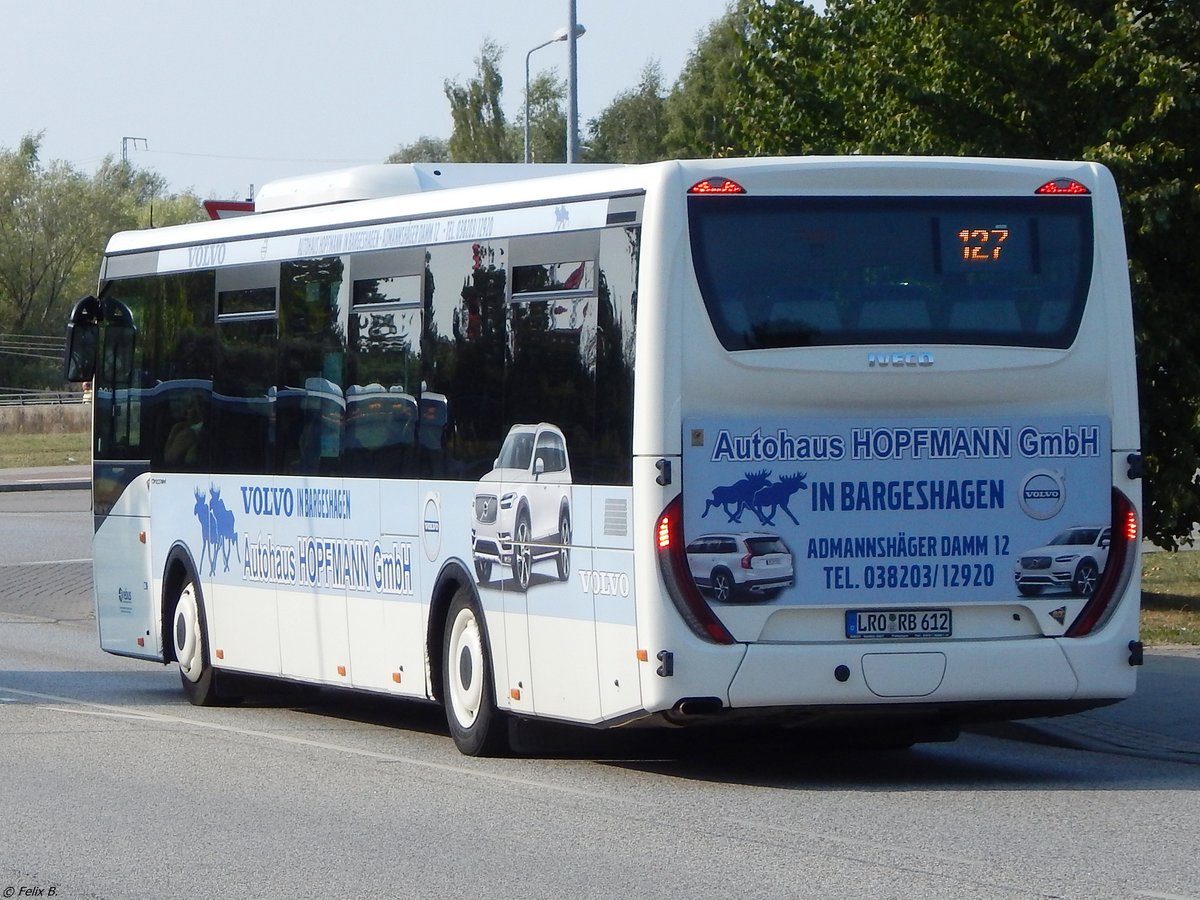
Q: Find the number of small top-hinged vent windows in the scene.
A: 3